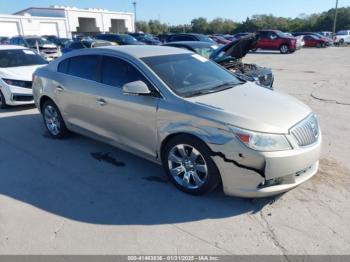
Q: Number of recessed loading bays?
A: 2